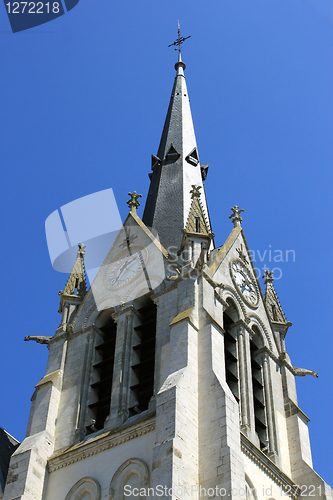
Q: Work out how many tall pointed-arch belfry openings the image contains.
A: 4